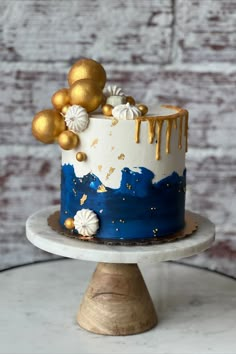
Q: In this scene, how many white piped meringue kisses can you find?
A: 4